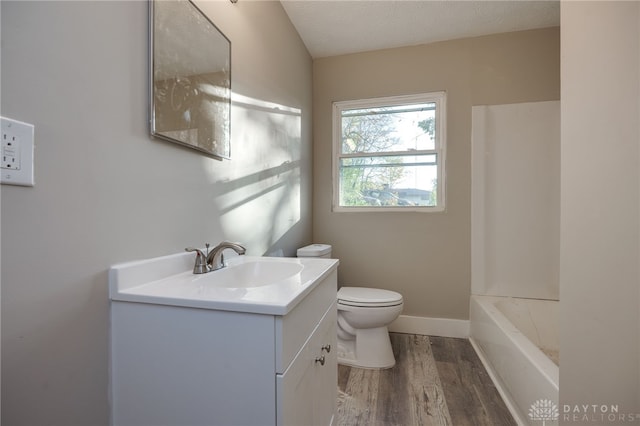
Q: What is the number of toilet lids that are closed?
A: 1